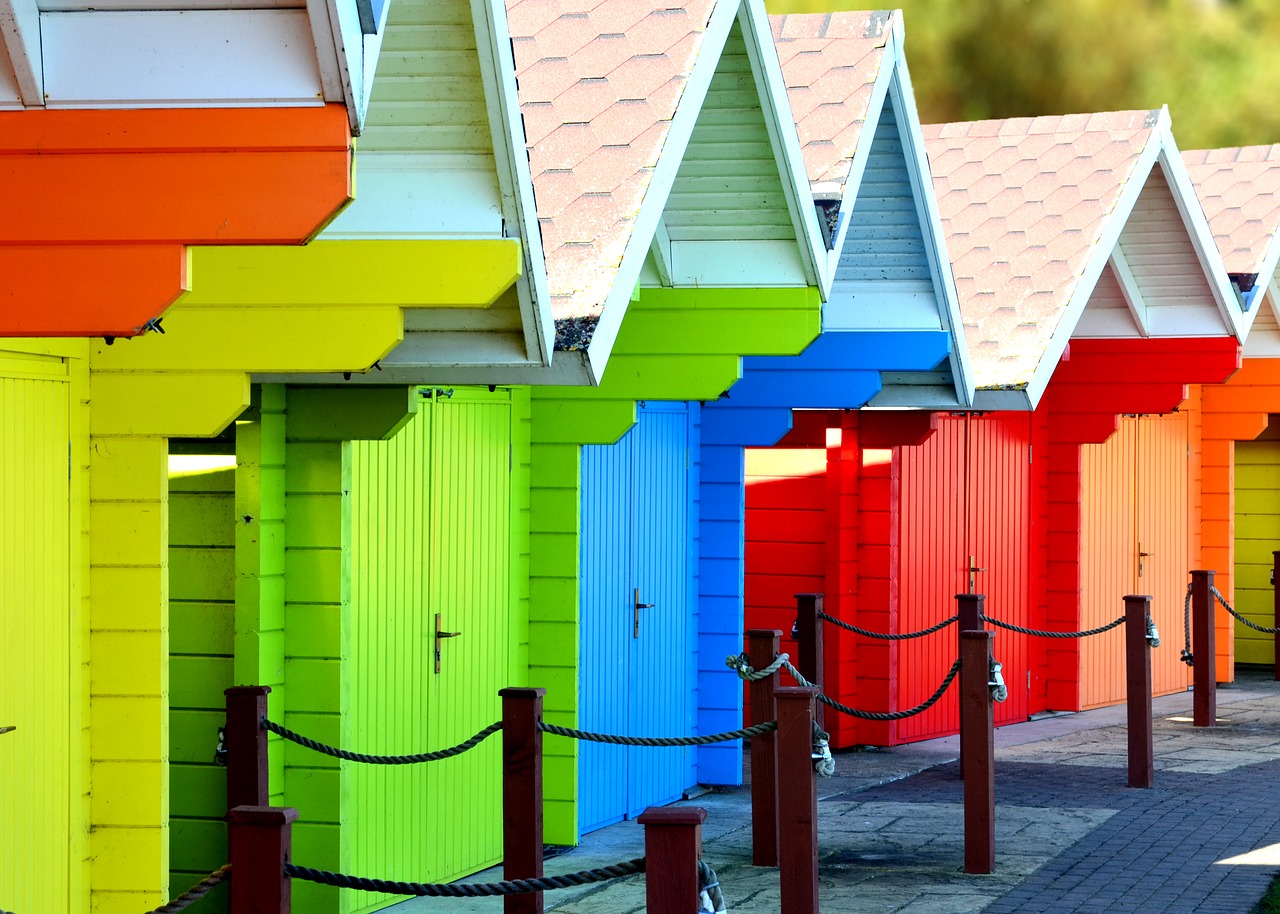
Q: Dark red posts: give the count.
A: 12